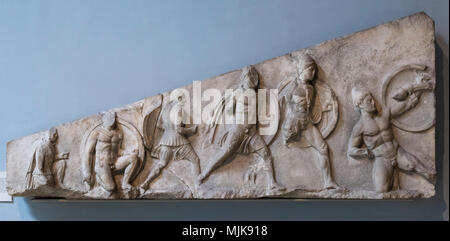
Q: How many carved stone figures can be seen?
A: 6